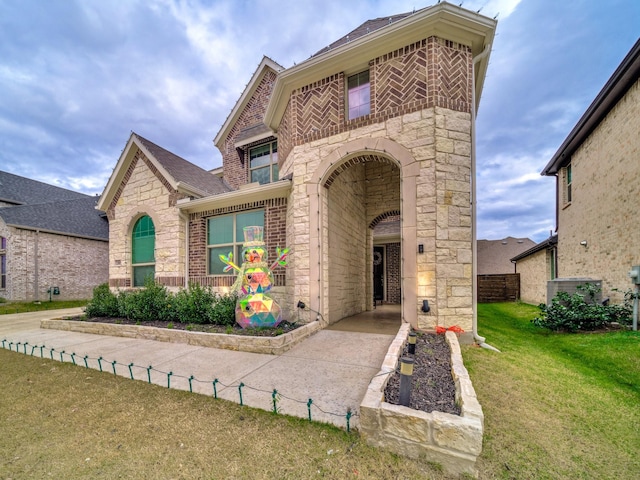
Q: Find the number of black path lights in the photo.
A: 2